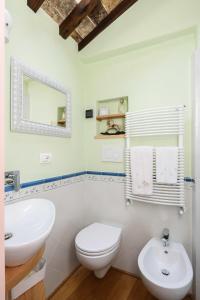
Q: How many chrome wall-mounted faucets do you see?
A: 1